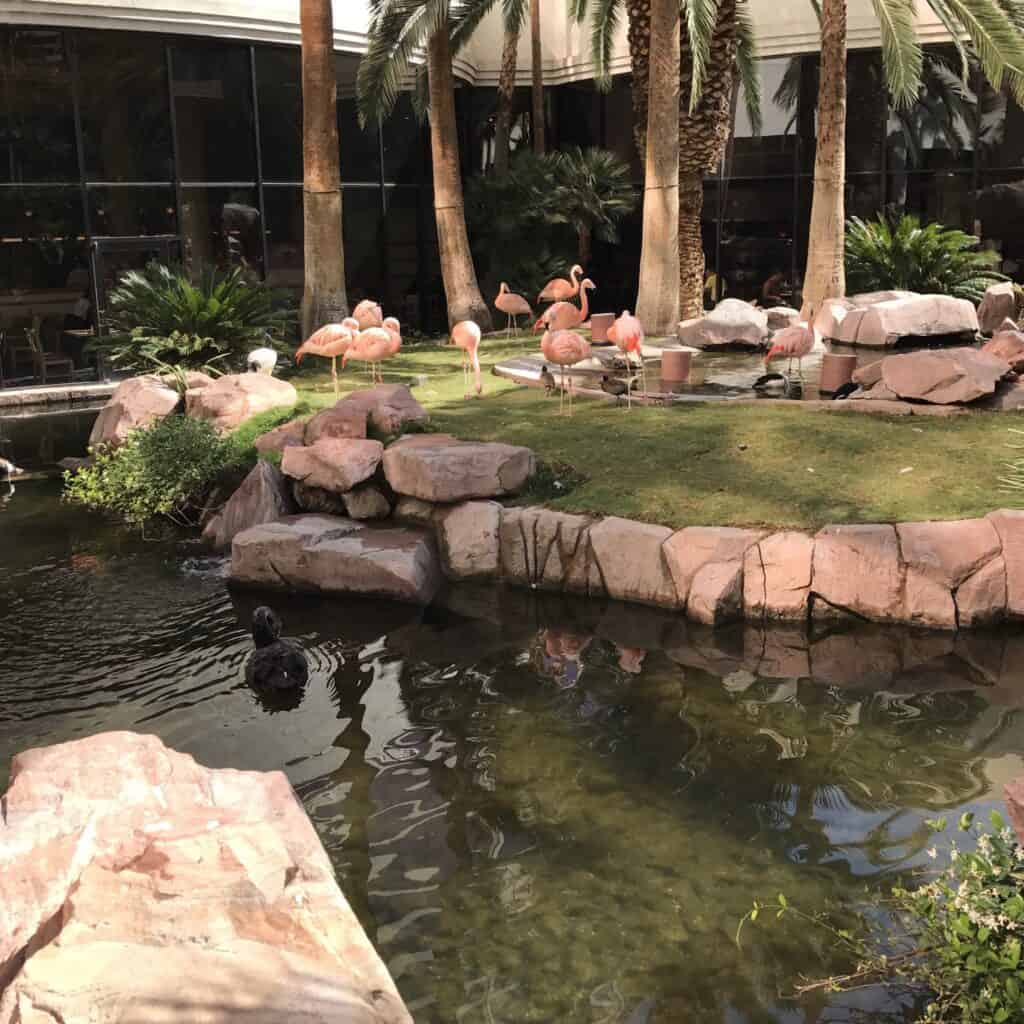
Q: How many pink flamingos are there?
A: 10